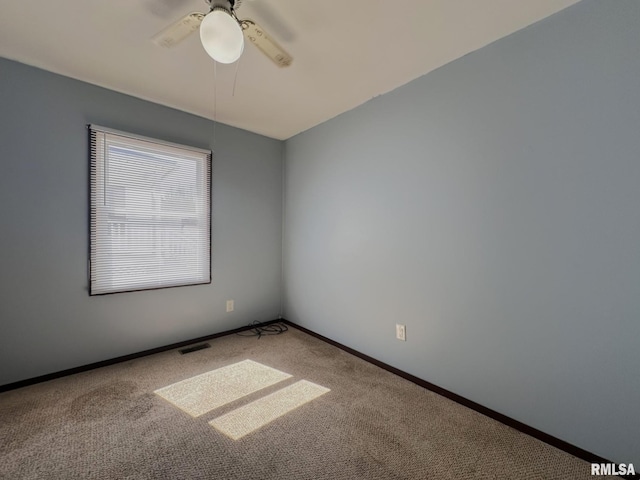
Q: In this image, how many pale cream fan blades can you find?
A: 2